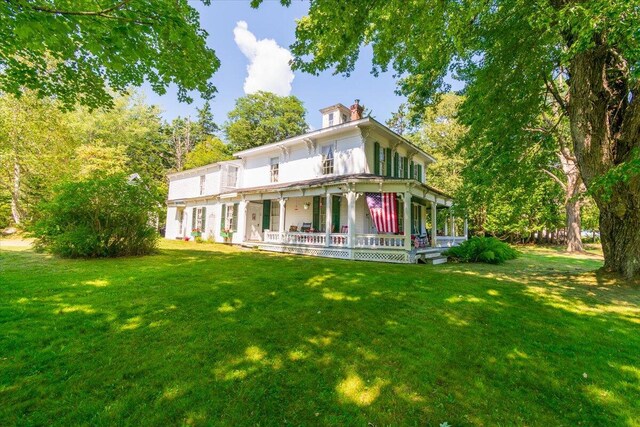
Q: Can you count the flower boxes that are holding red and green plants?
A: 2